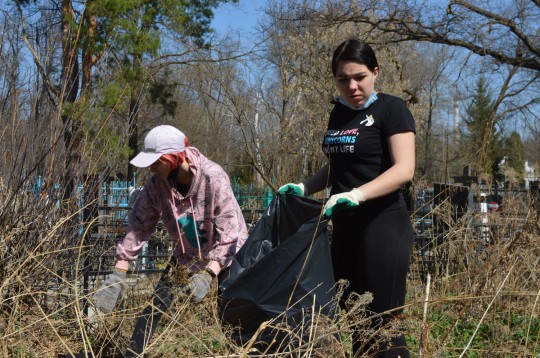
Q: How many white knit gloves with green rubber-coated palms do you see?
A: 2